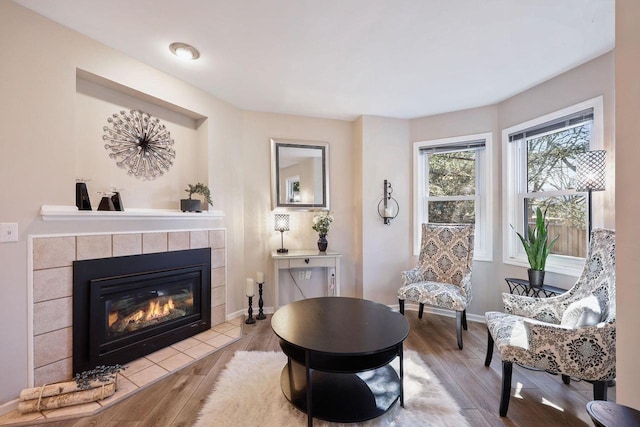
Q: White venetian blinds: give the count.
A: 2